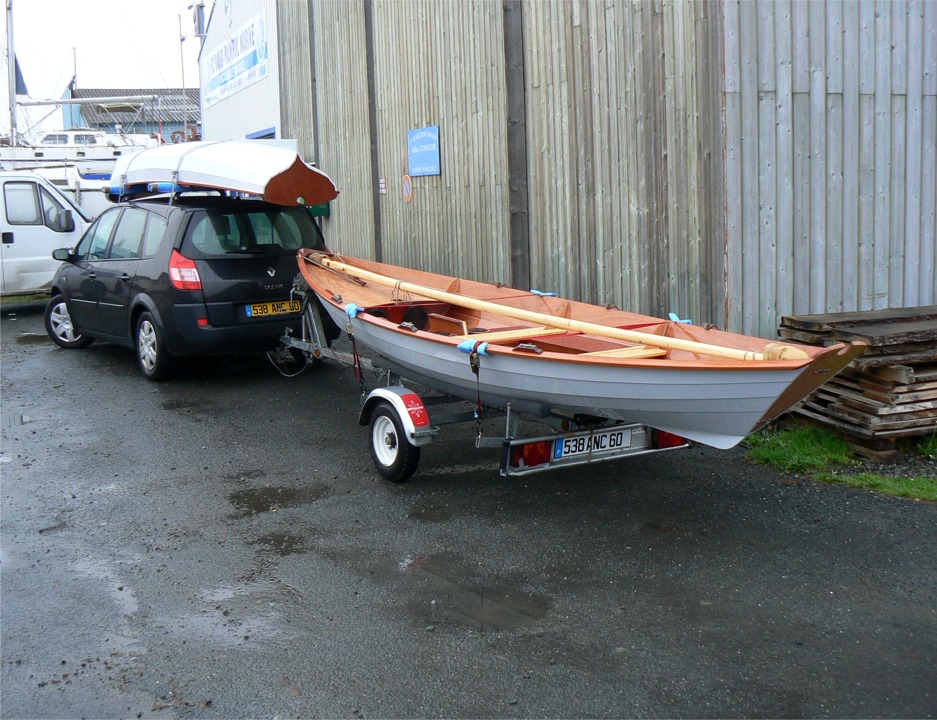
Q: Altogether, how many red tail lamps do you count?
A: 3